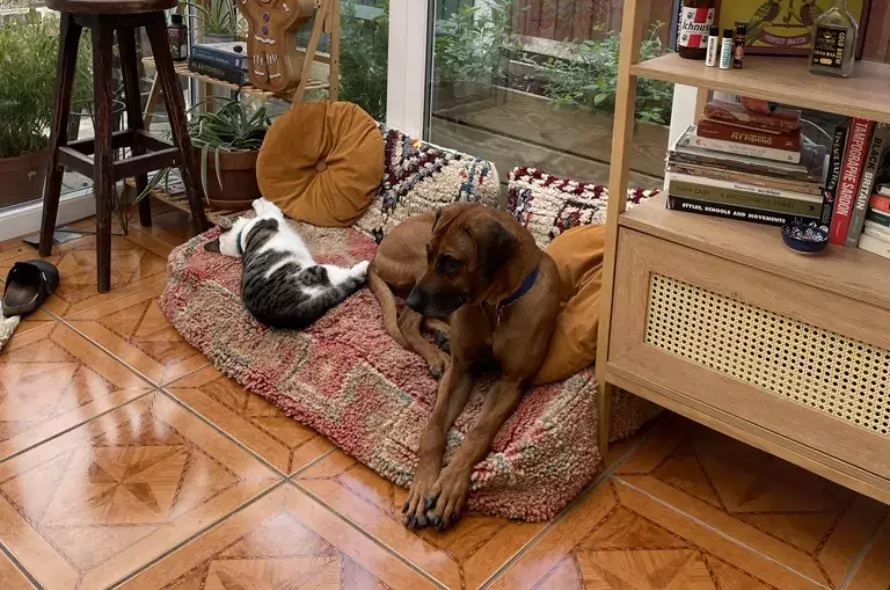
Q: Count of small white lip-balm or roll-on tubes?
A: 2